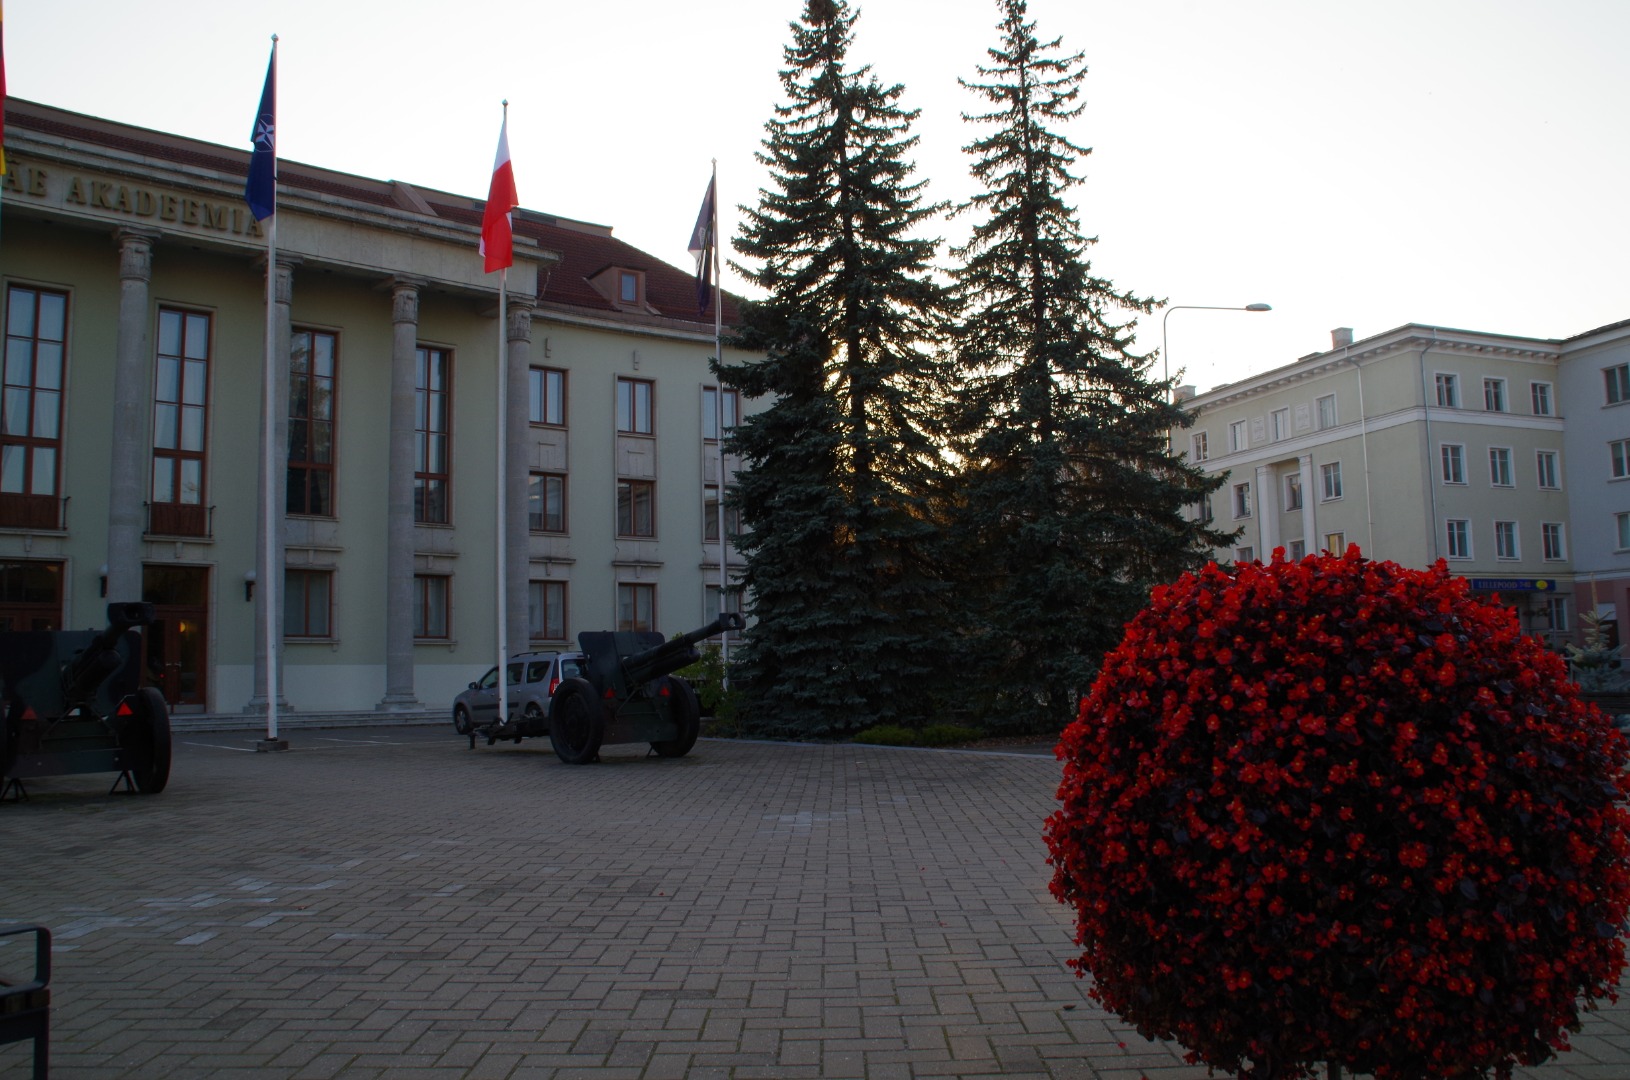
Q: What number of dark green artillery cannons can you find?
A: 2